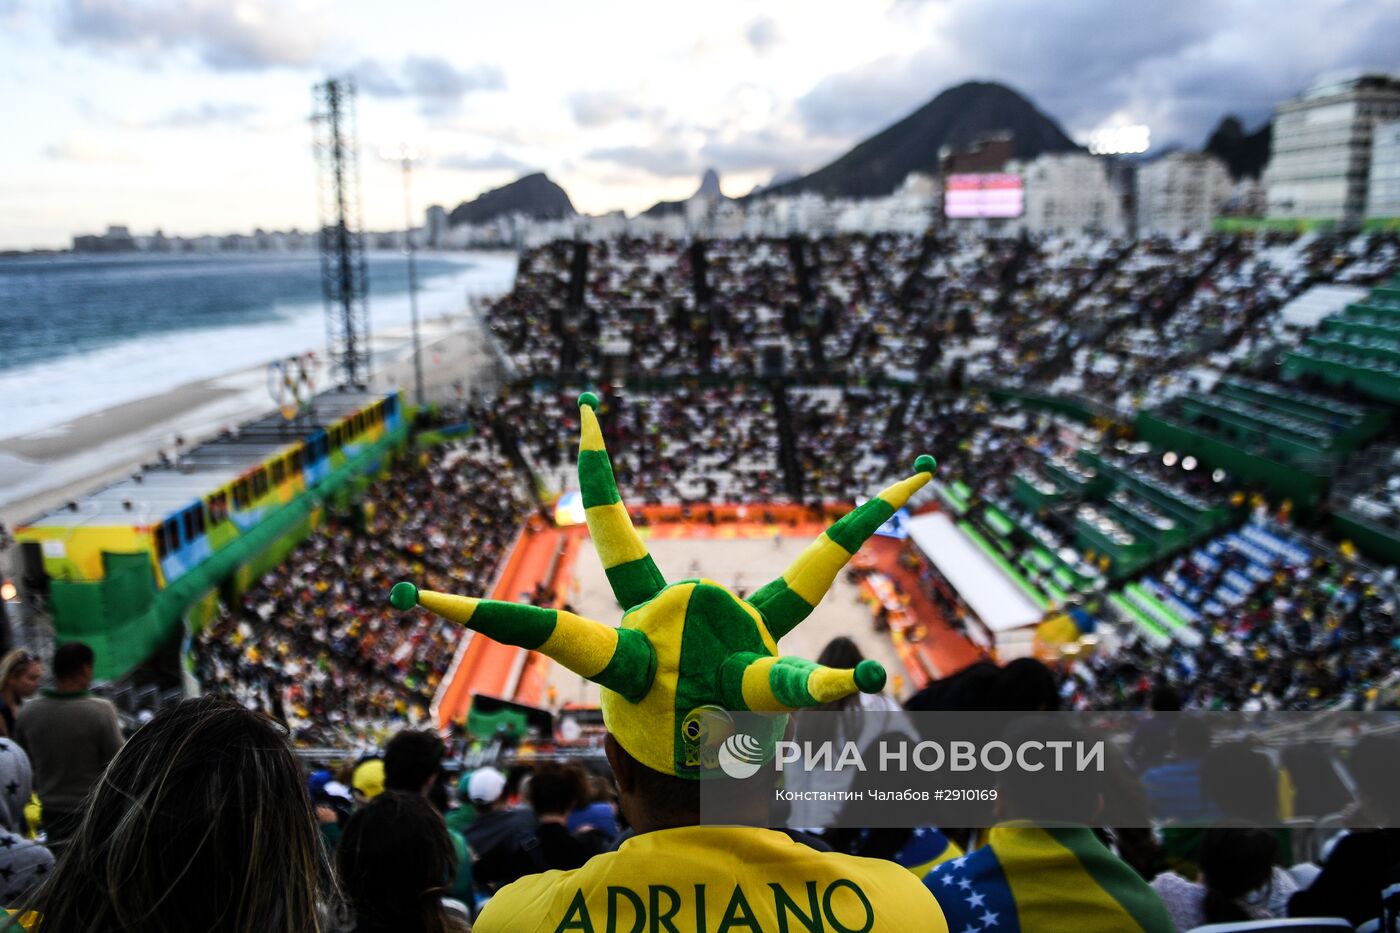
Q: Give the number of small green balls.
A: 4